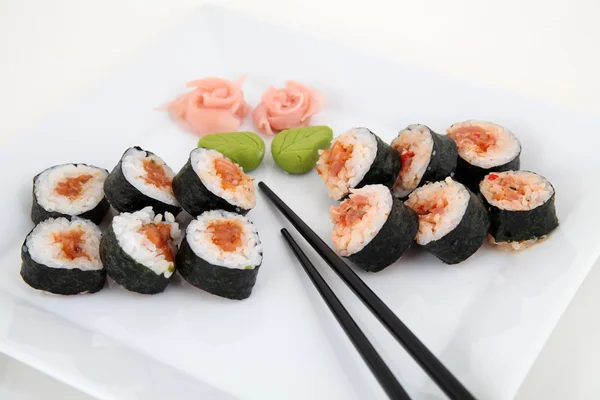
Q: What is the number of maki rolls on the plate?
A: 12